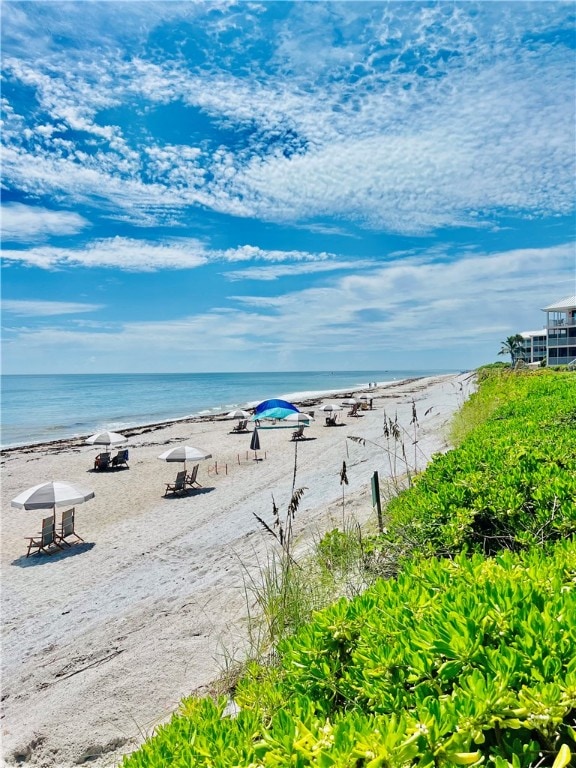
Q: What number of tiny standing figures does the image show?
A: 2